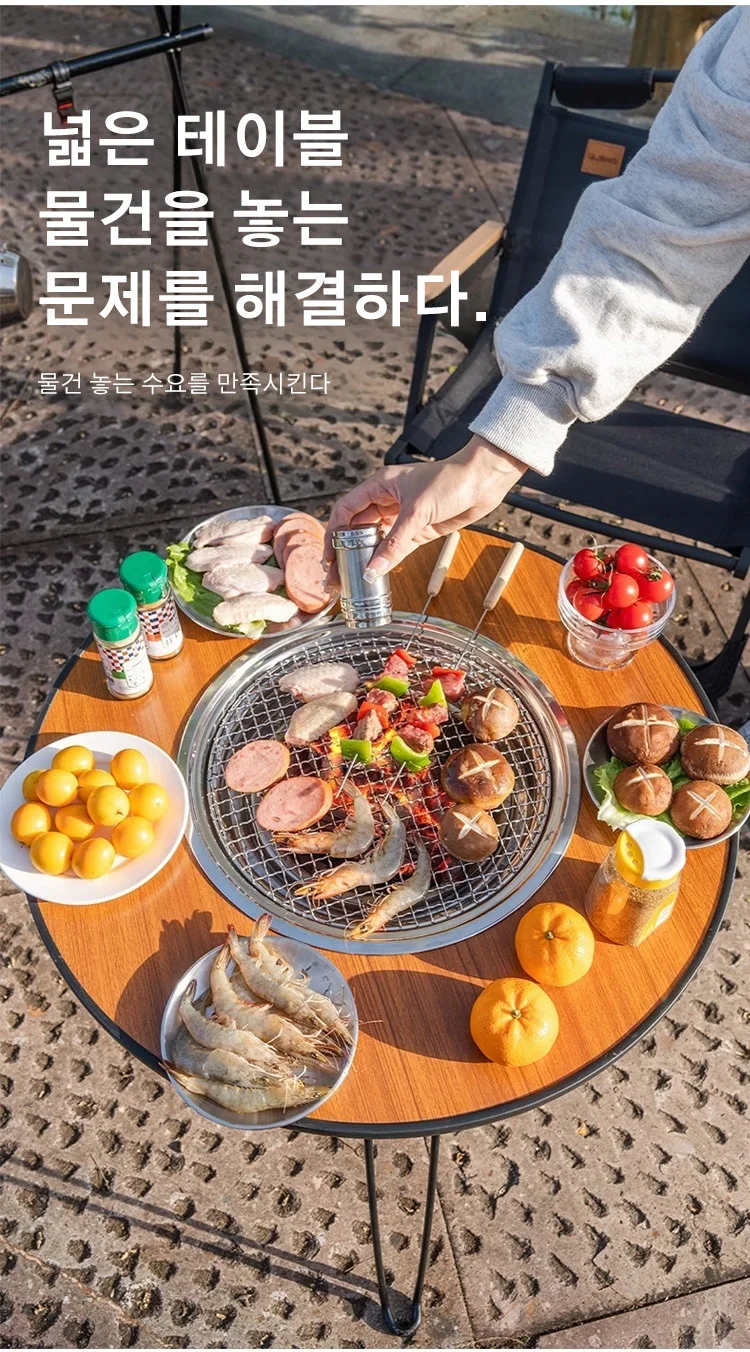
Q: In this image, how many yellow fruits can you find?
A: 12